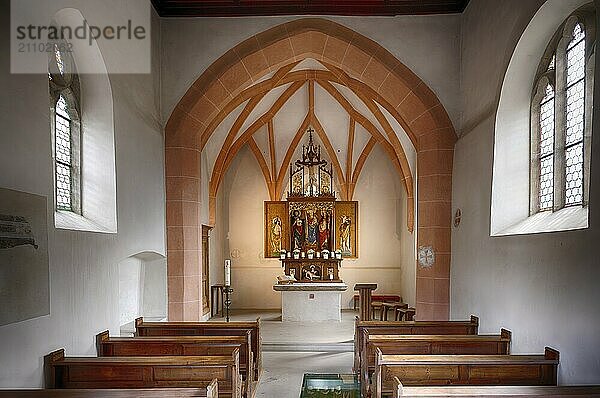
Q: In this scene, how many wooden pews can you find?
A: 8